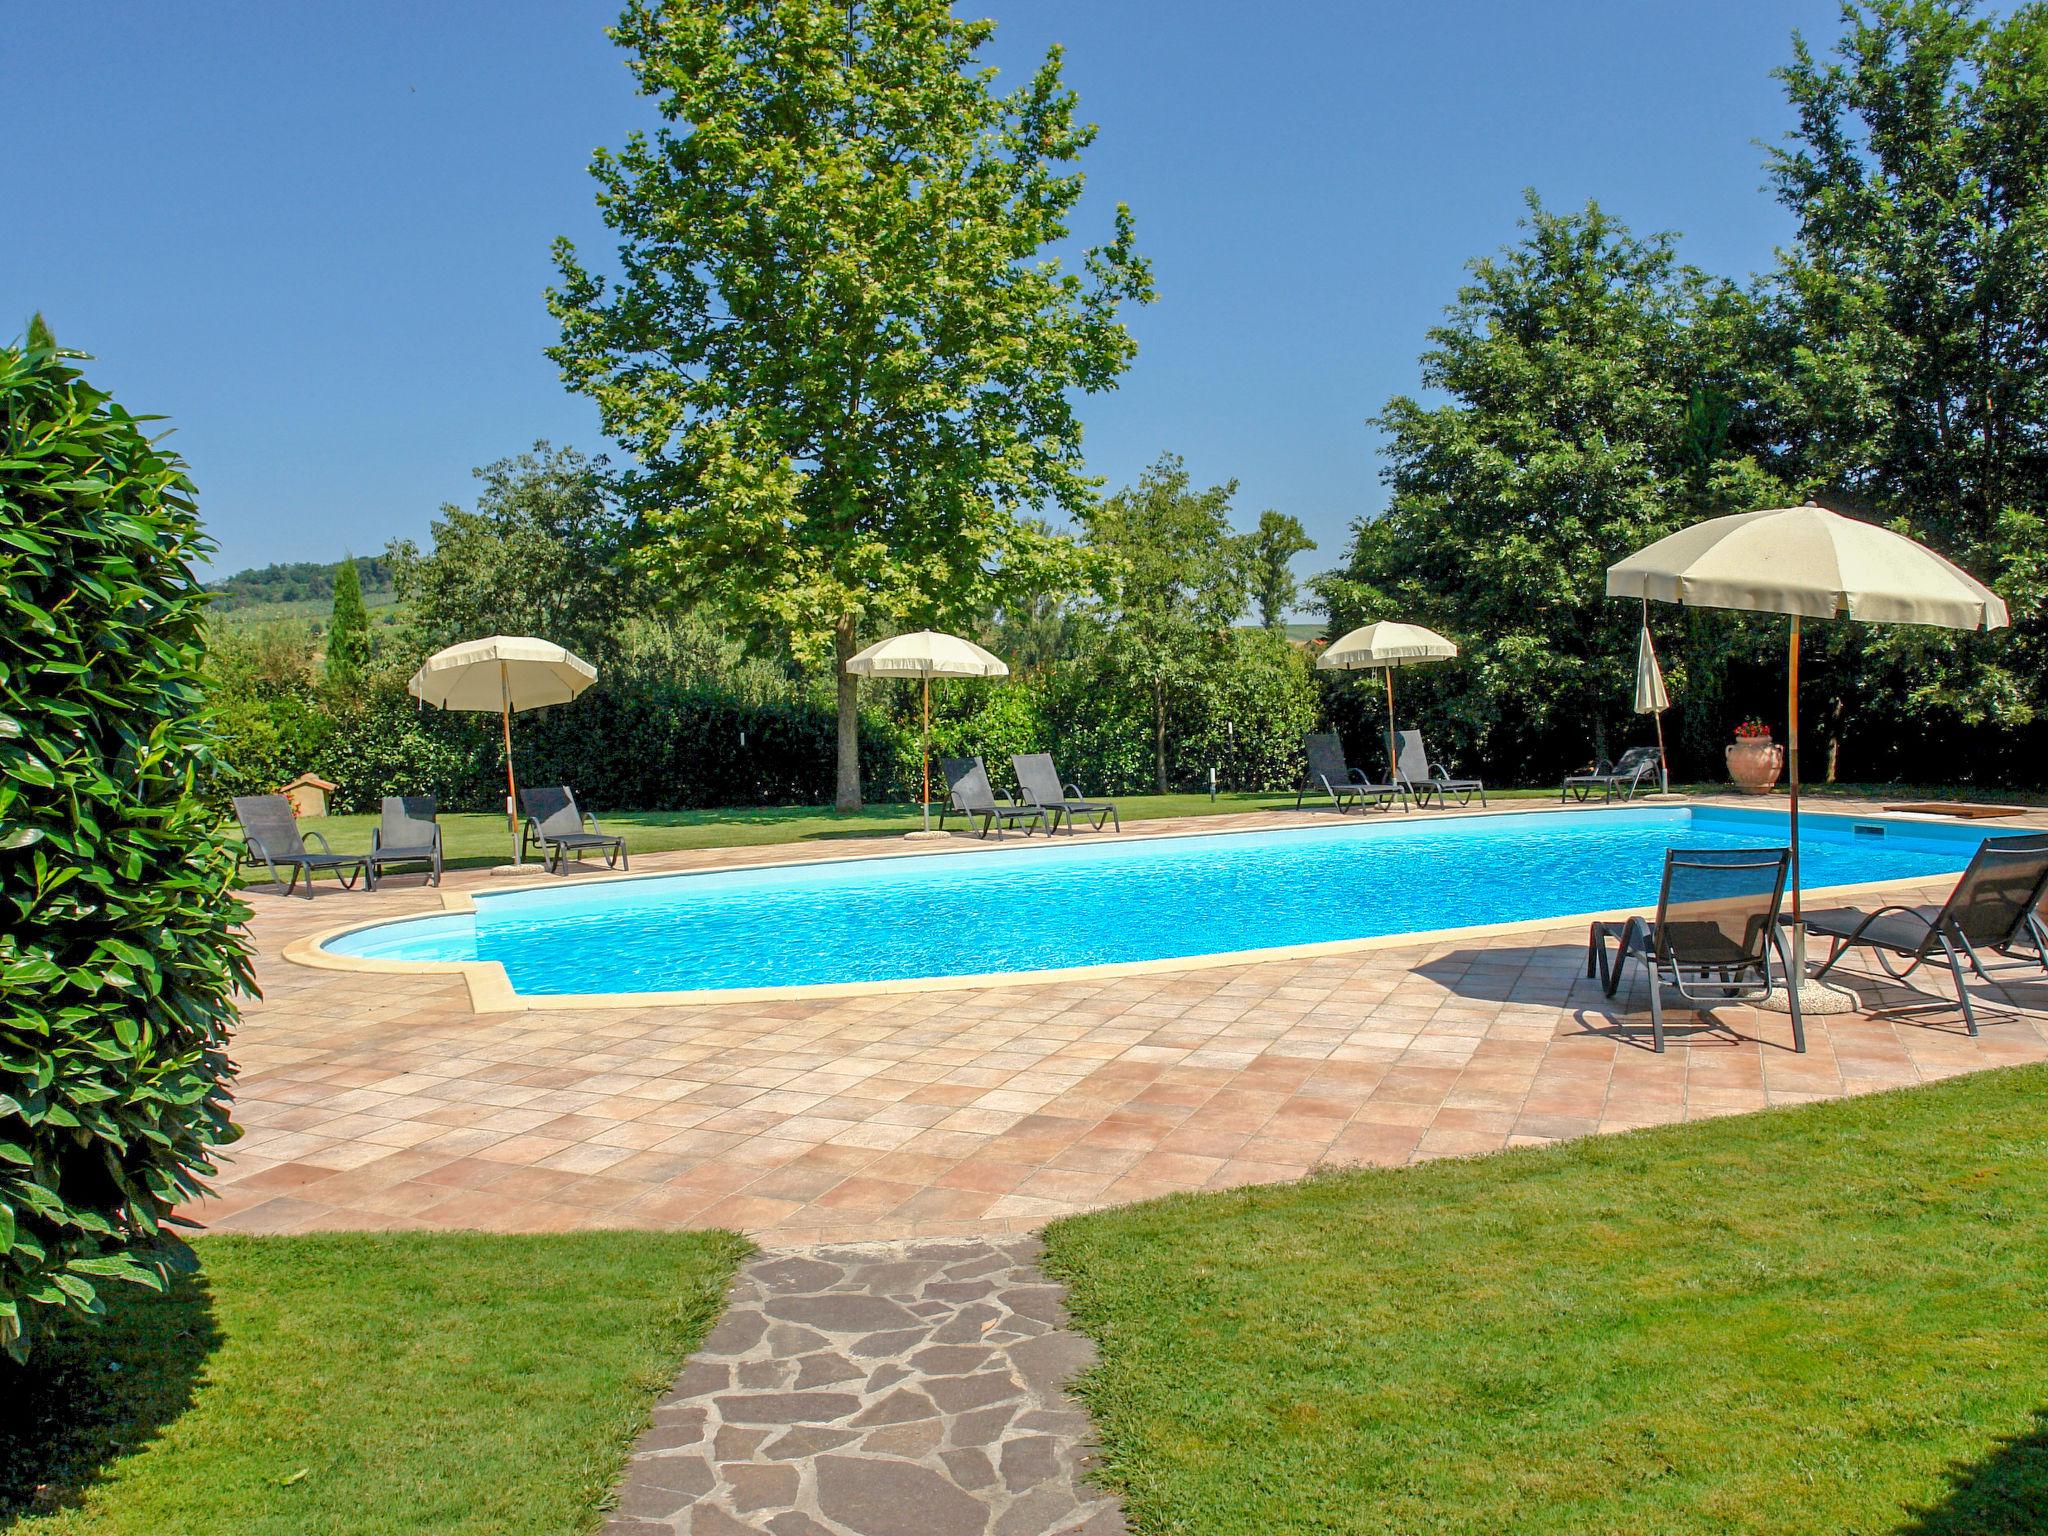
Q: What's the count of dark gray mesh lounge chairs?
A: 10